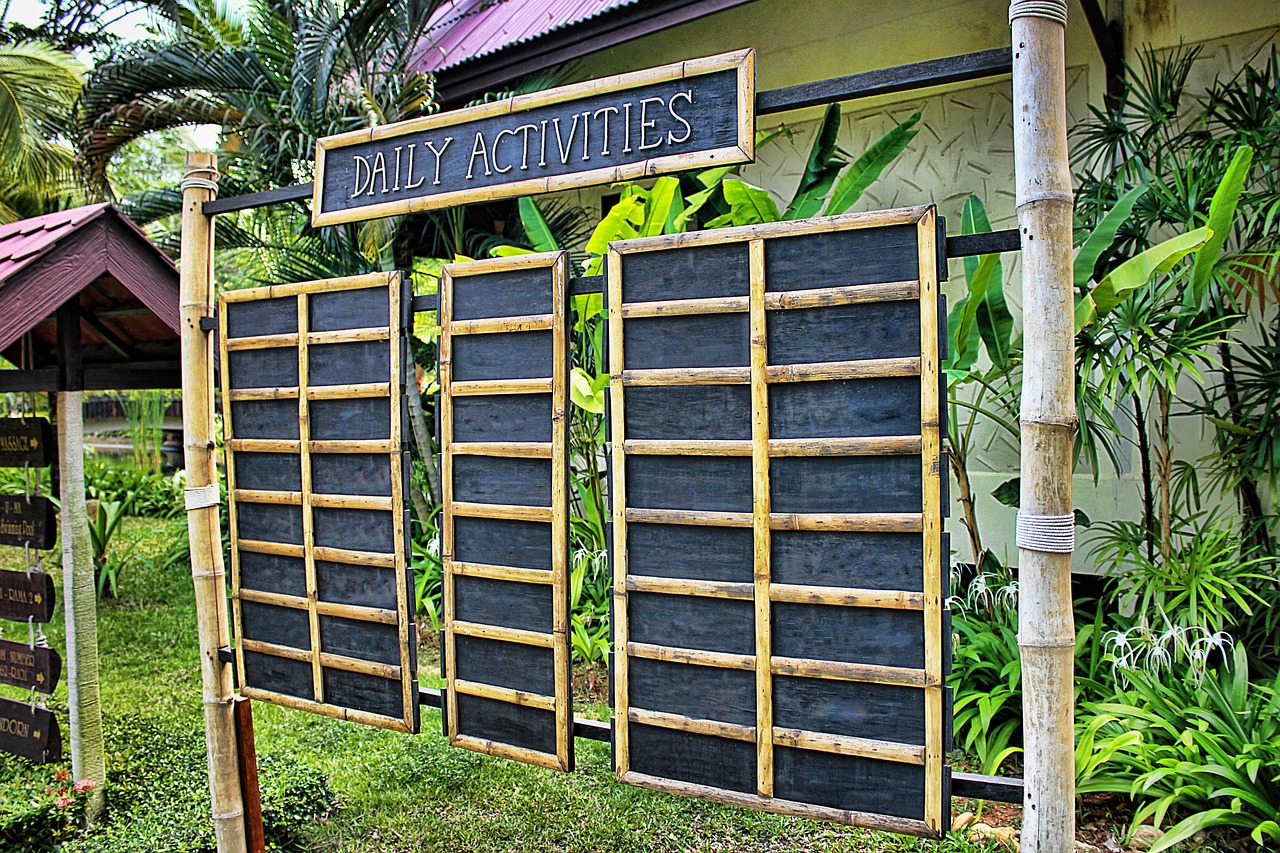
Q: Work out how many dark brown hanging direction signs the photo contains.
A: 5